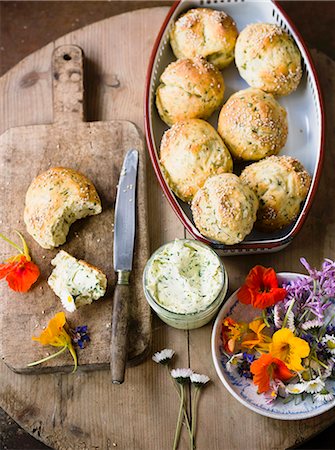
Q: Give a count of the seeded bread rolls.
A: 8